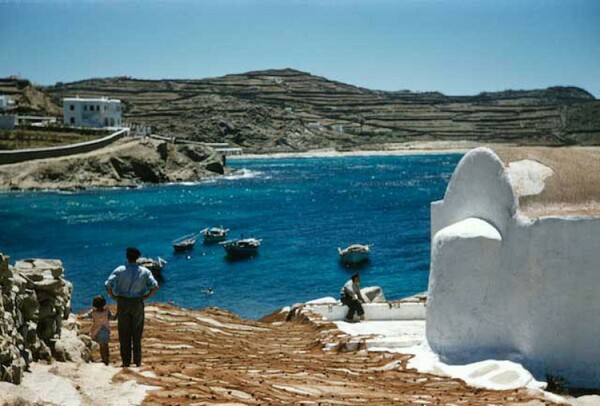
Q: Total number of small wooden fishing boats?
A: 5